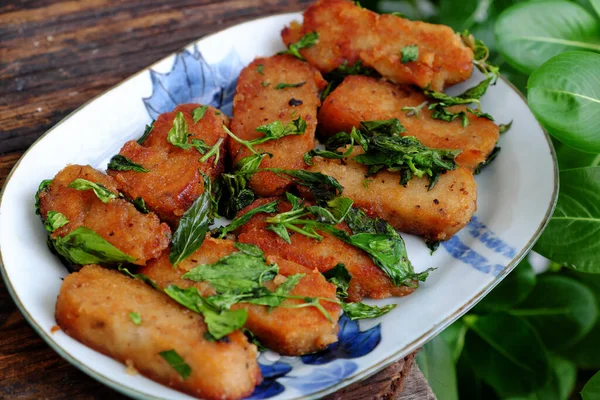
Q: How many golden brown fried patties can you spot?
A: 9